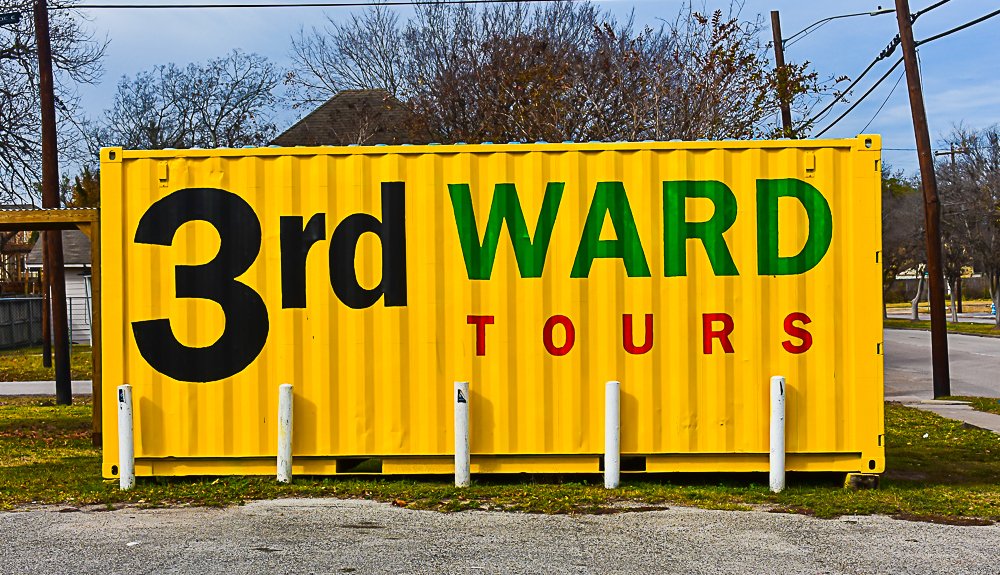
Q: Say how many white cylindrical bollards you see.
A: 5